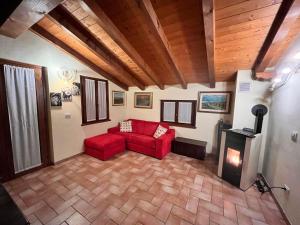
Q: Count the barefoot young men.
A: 0